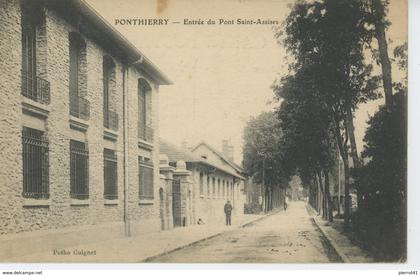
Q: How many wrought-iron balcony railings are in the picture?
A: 4